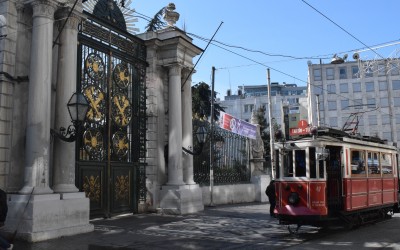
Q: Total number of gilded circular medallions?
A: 6